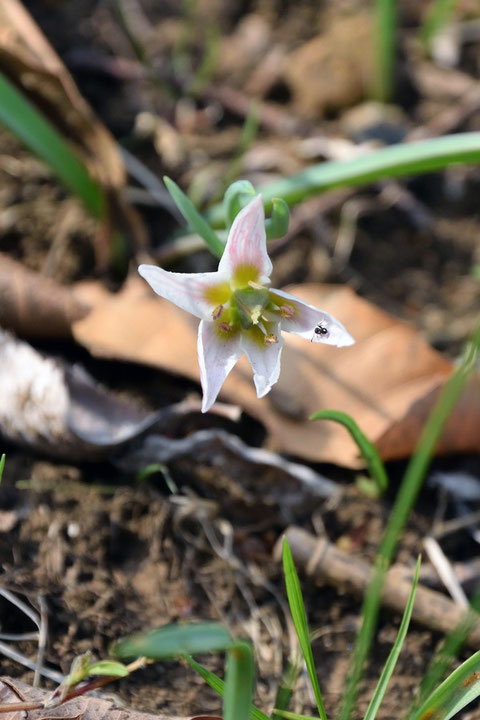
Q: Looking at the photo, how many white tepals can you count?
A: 5